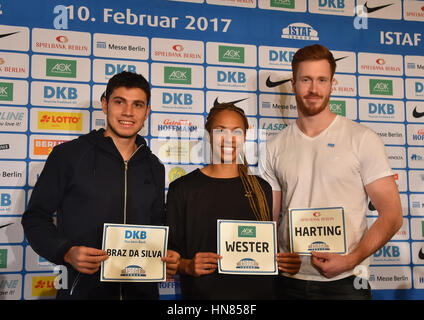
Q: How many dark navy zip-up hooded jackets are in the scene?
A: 1